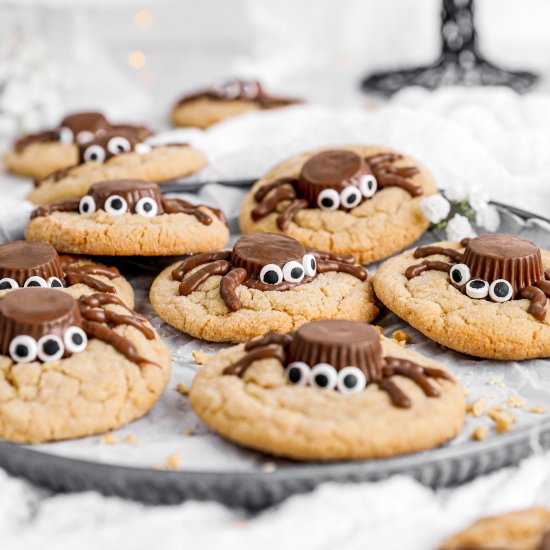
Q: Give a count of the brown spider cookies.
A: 10